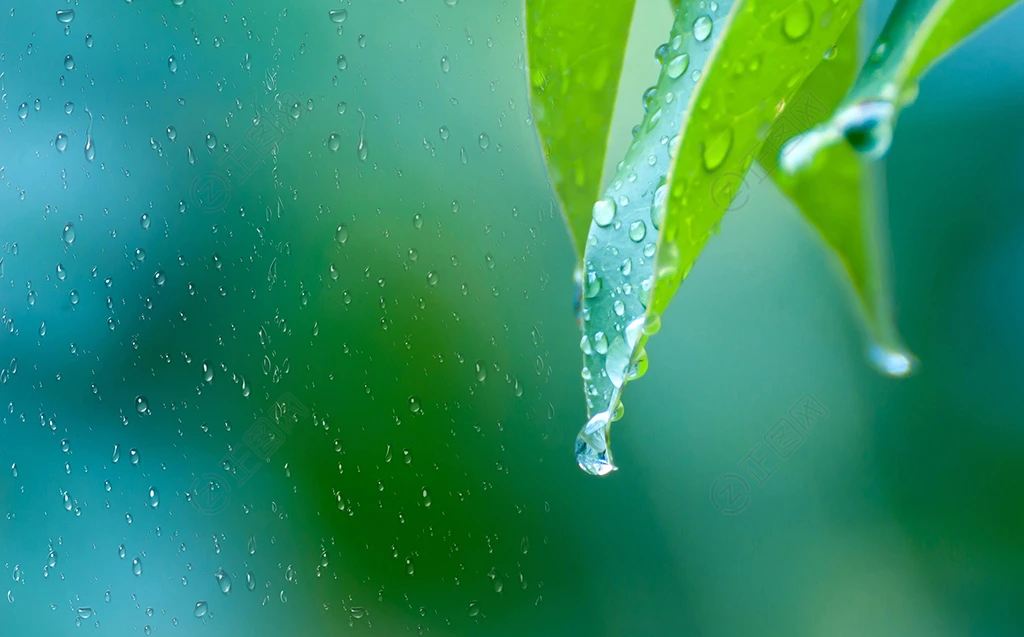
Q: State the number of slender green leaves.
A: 4